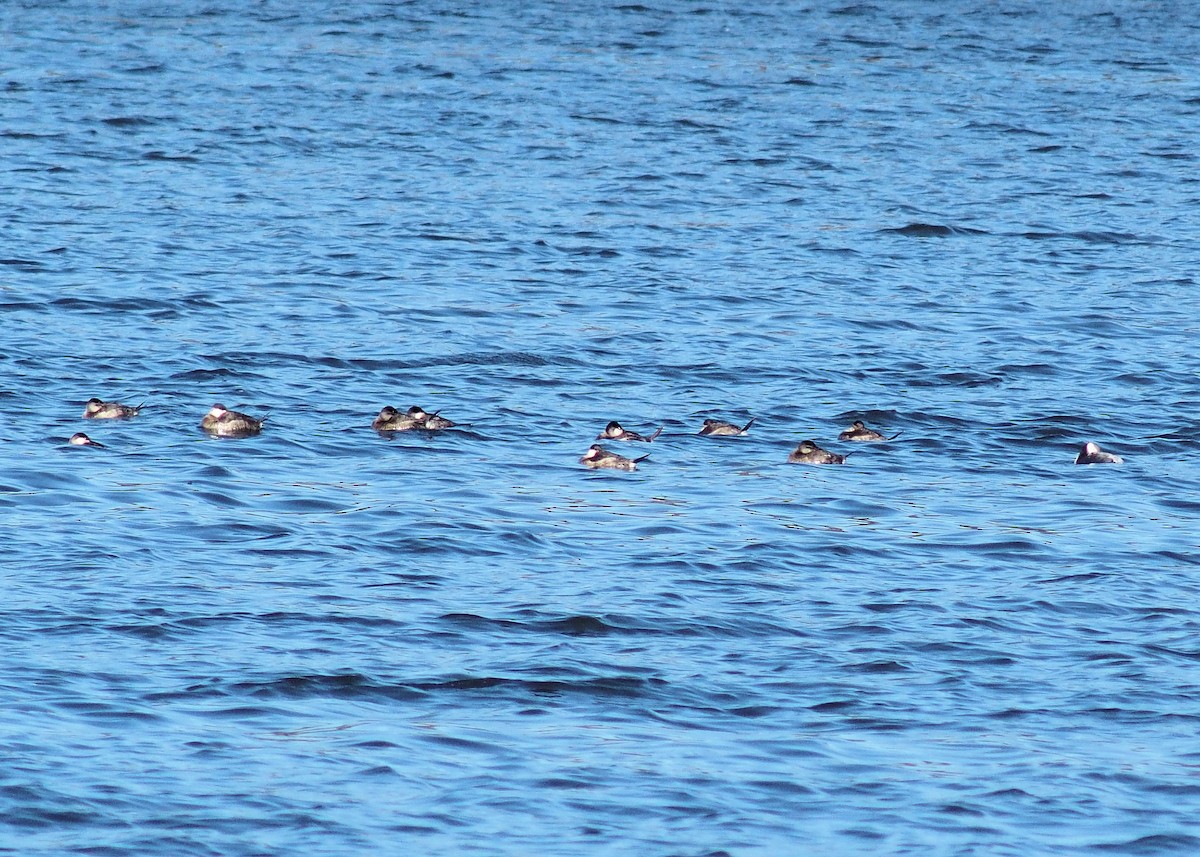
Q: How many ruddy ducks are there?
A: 11